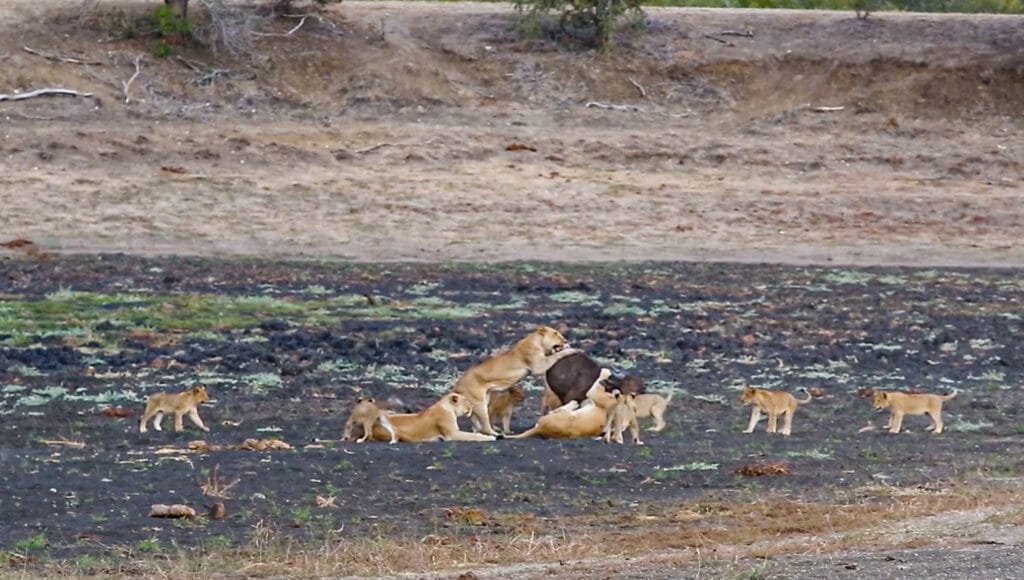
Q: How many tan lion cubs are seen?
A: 7